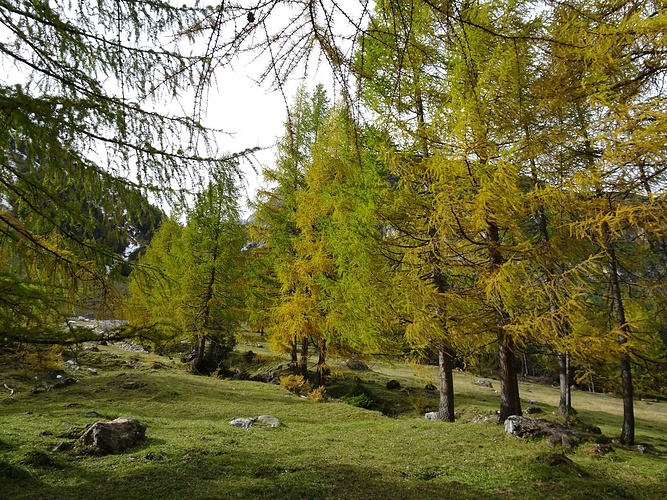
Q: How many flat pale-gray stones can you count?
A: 2